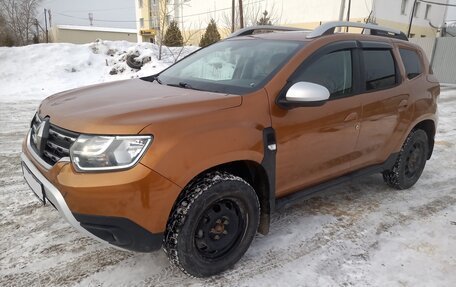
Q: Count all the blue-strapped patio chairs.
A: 0